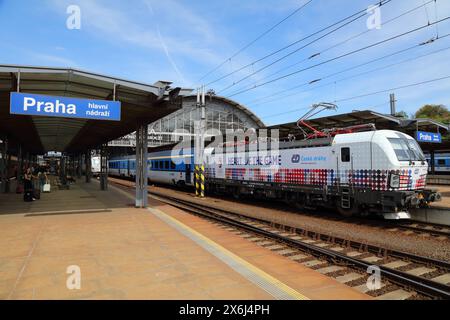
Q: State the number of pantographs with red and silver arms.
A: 1